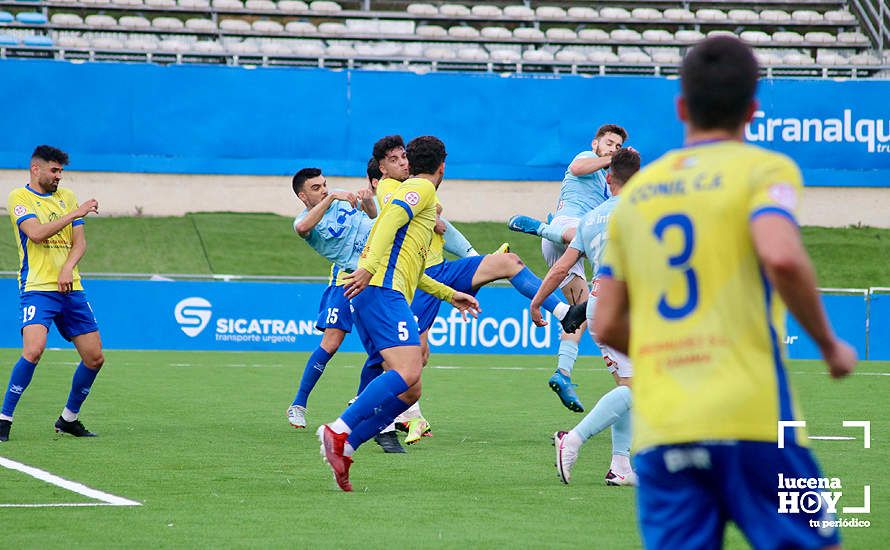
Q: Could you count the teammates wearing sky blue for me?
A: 3